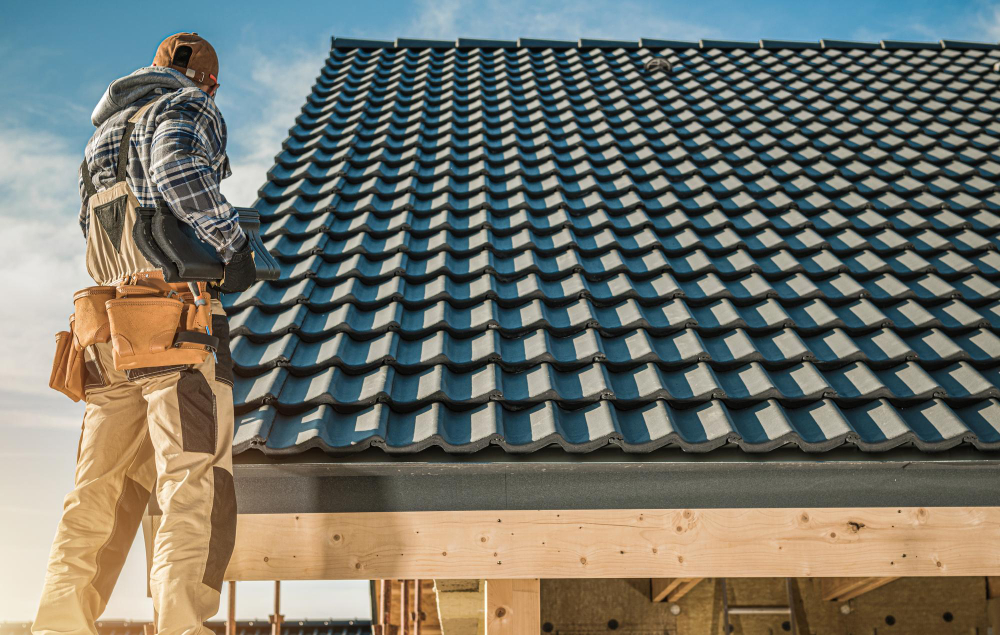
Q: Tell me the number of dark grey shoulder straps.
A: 2